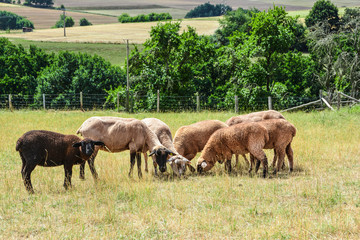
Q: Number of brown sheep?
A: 4